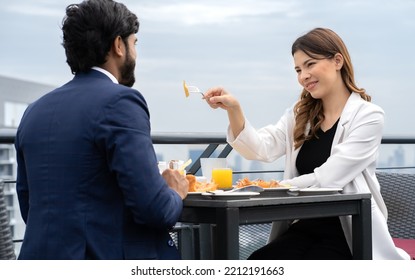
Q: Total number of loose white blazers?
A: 1